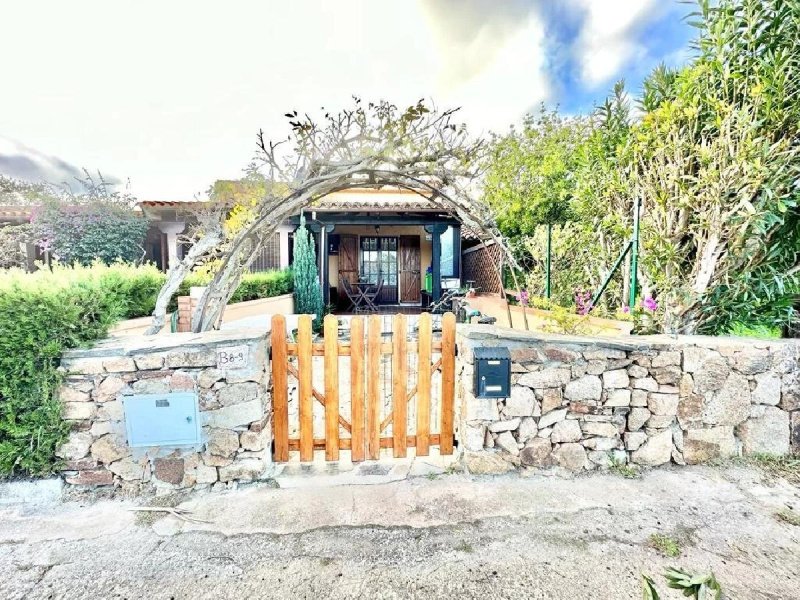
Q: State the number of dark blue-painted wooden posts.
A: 2